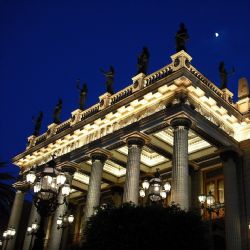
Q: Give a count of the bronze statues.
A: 7